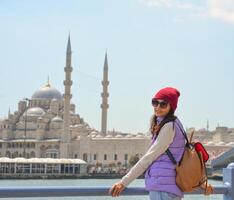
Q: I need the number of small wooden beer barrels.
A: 0